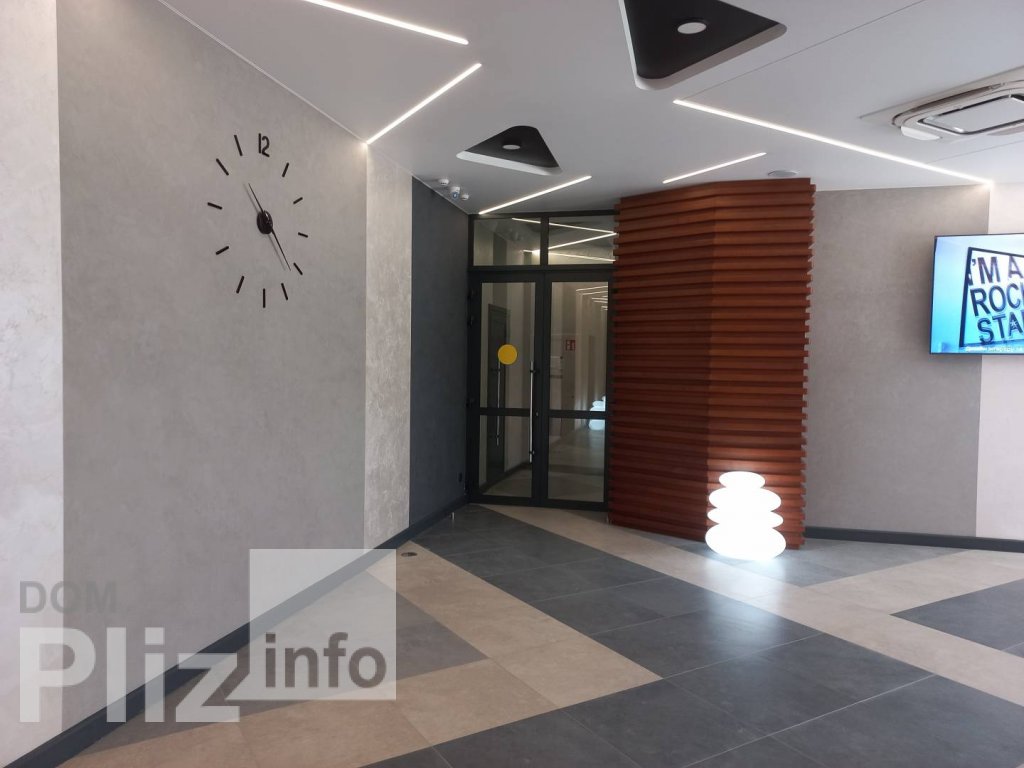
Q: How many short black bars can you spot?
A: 11